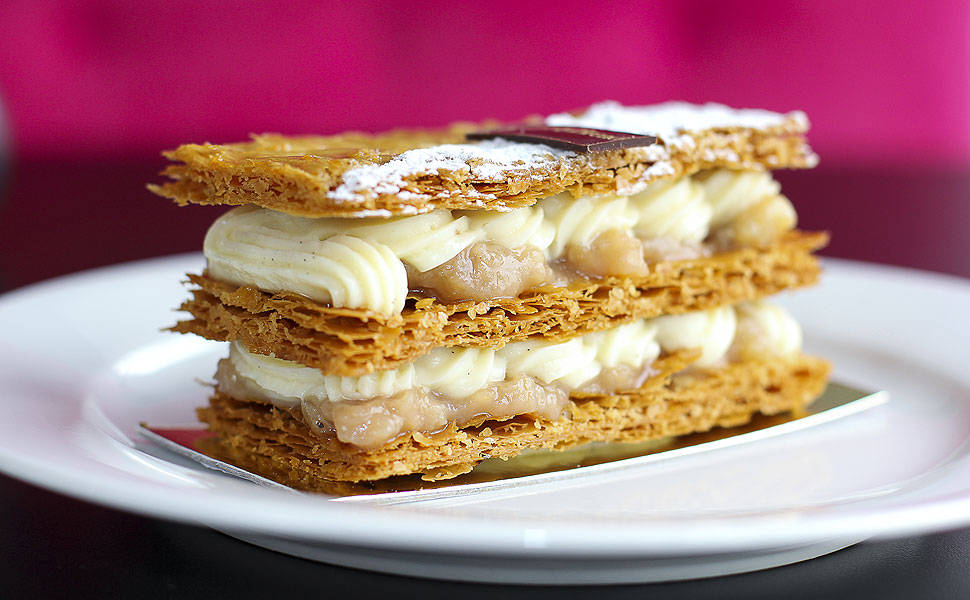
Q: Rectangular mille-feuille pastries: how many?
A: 1